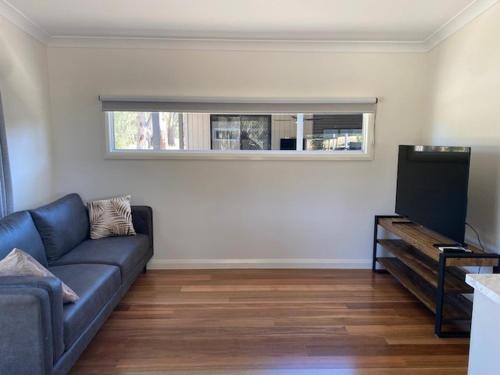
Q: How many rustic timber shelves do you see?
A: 3